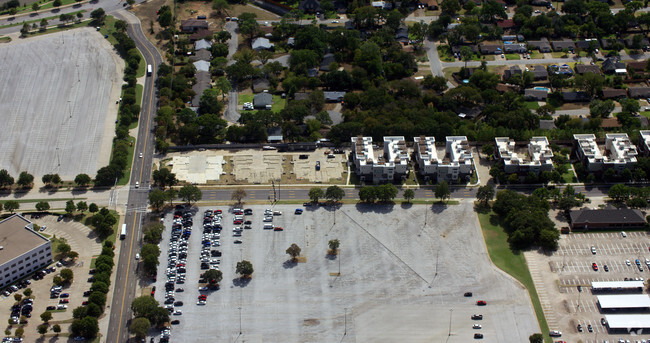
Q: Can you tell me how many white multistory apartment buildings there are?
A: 5